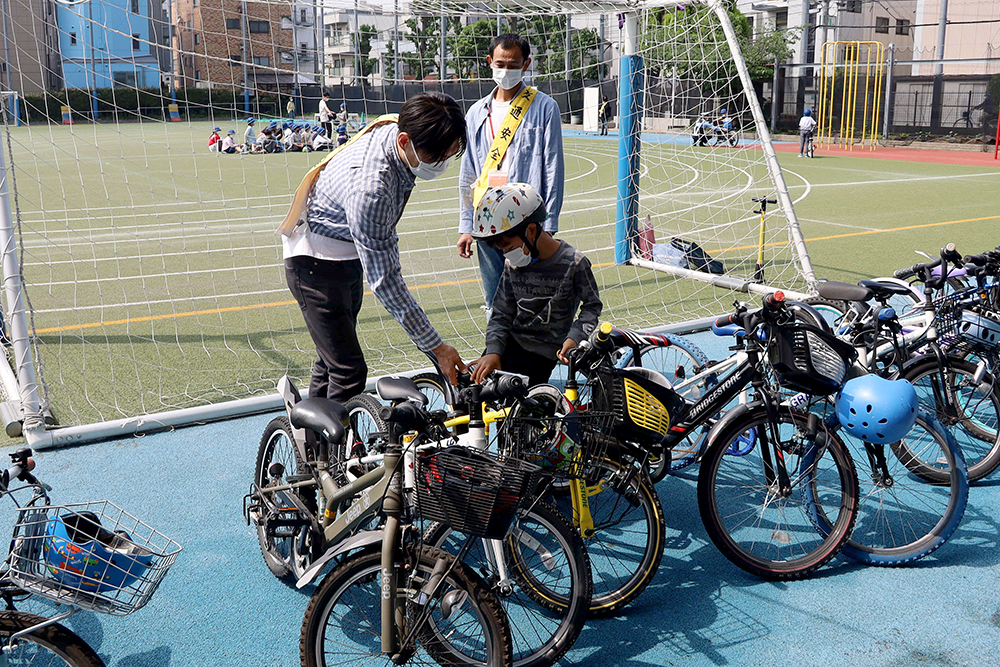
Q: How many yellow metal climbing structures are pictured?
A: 1